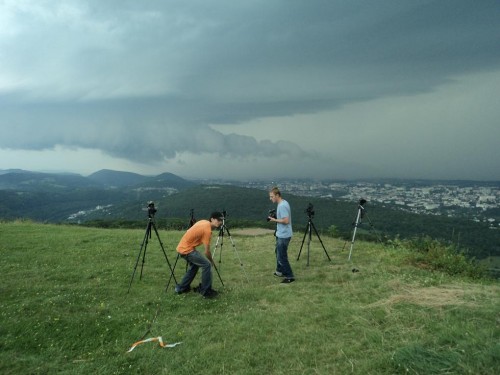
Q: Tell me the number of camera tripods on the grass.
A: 5